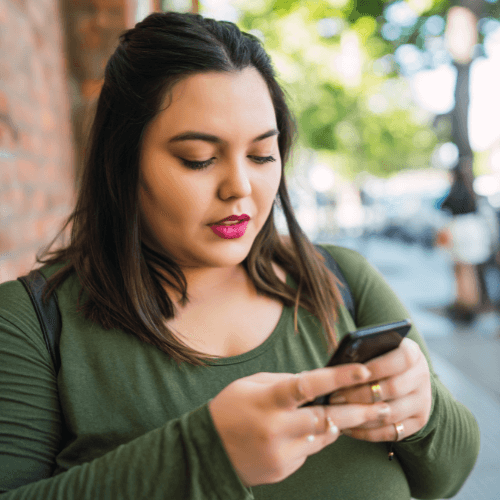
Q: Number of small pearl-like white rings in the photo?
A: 2